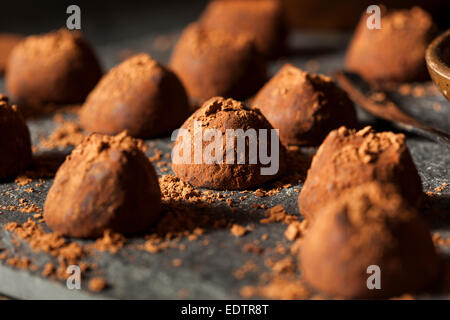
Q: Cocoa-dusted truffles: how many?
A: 12